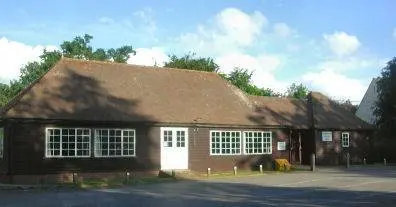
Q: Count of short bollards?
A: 7